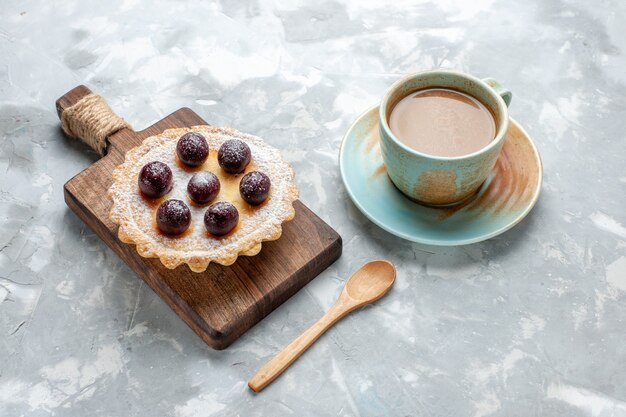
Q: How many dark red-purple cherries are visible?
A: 7